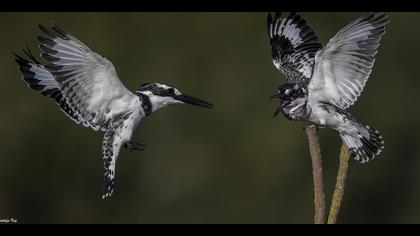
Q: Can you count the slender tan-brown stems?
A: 2